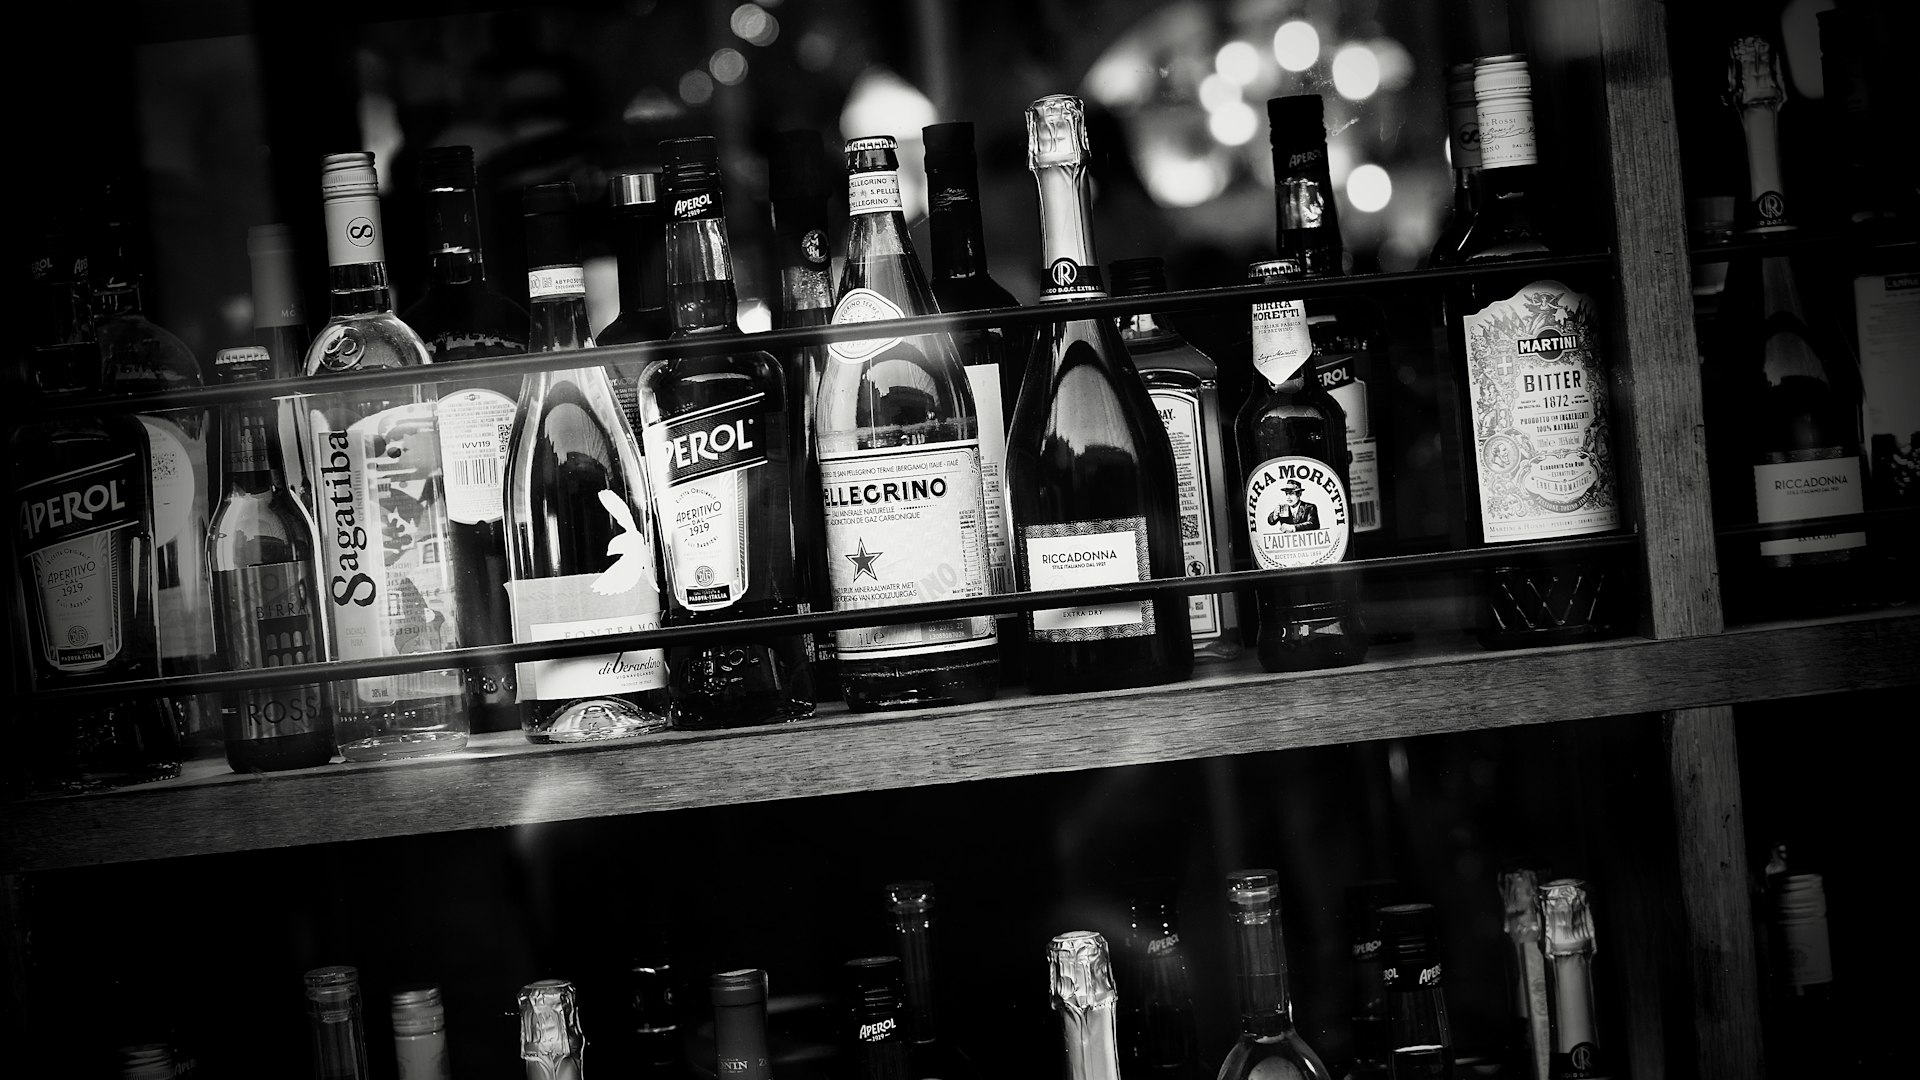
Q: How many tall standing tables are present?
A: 0